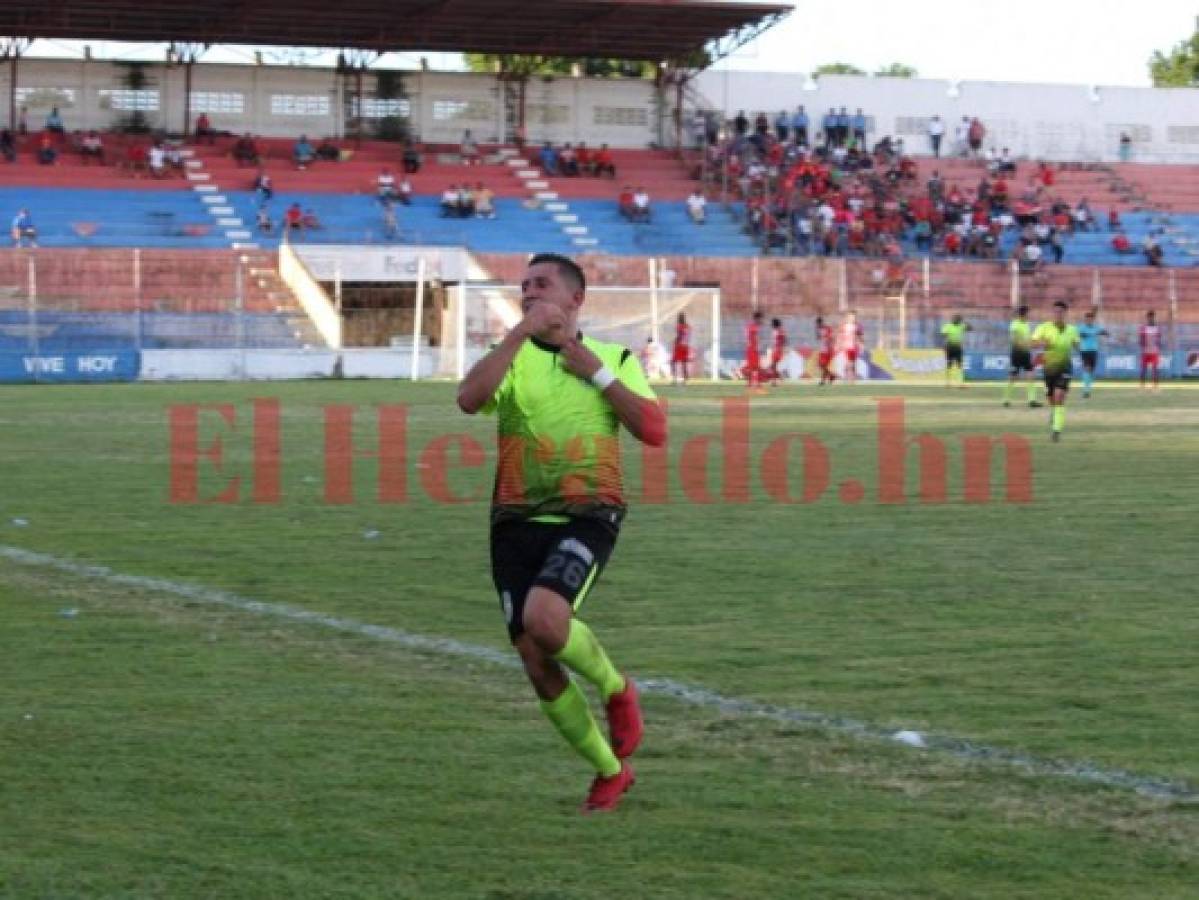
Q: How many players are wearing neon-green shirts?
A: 4